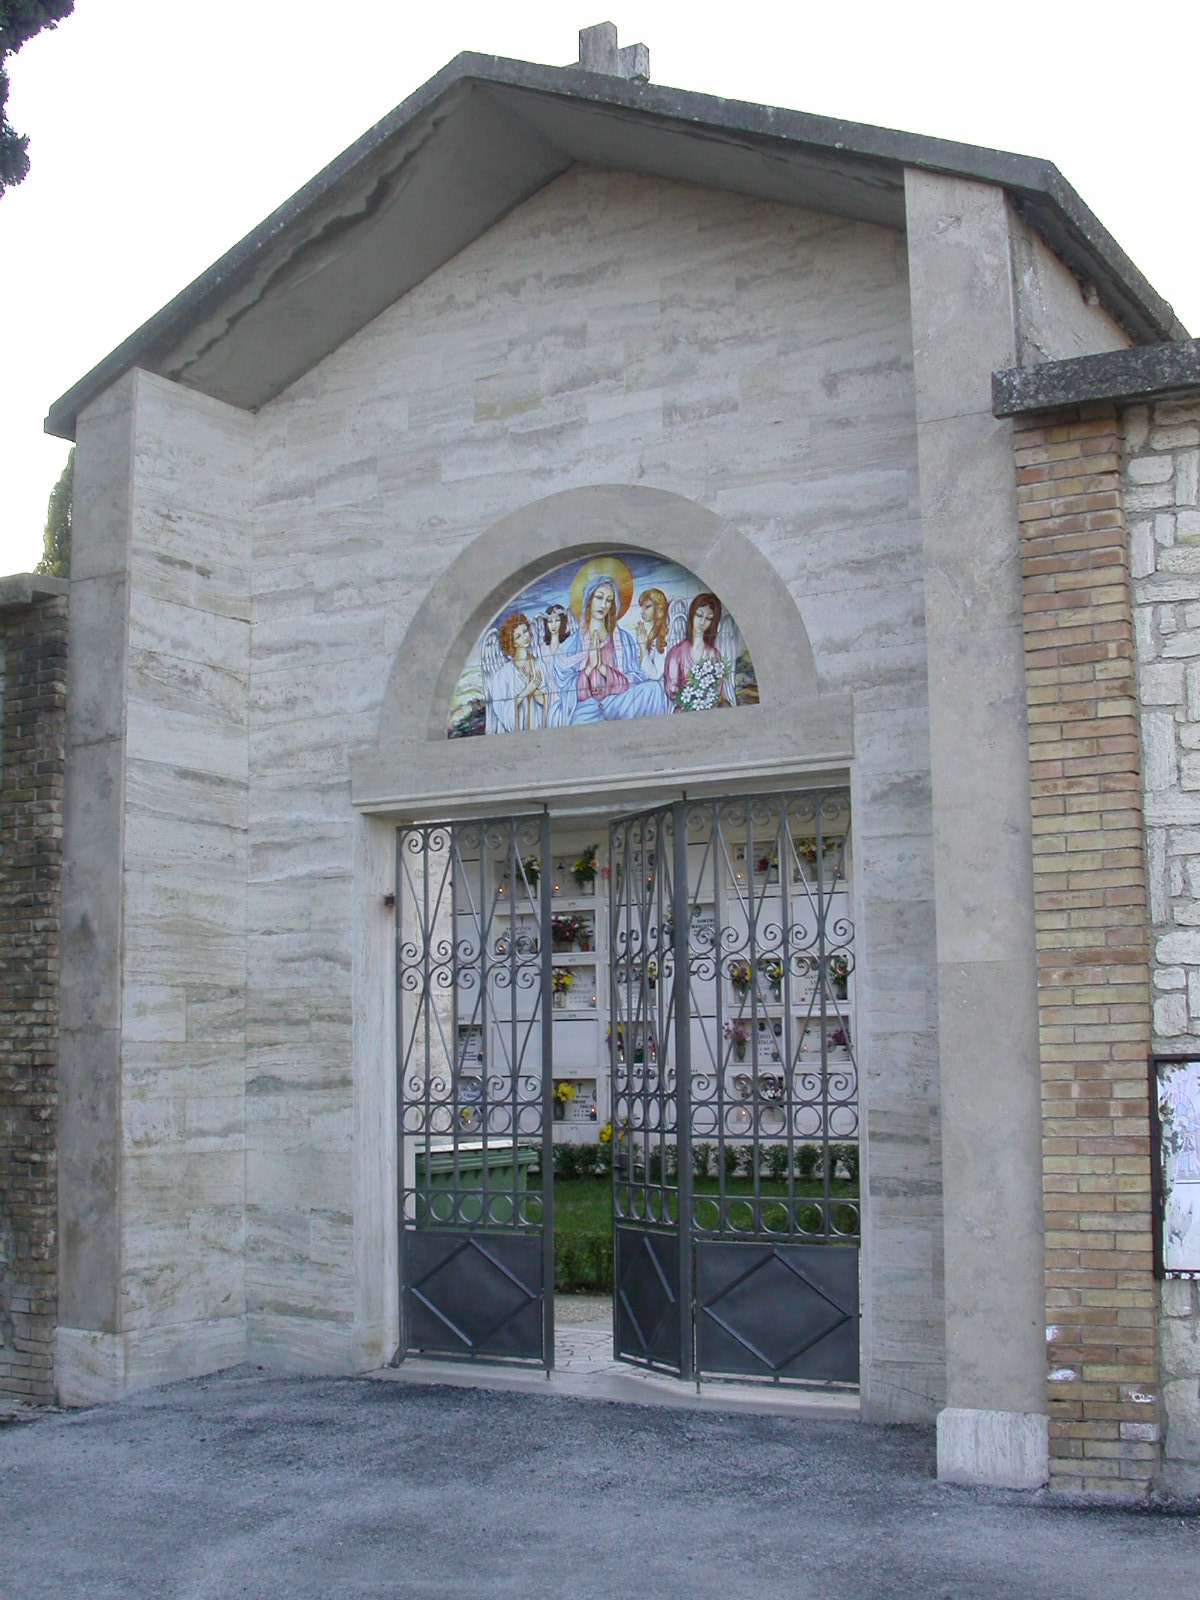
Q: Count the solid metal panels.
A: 3